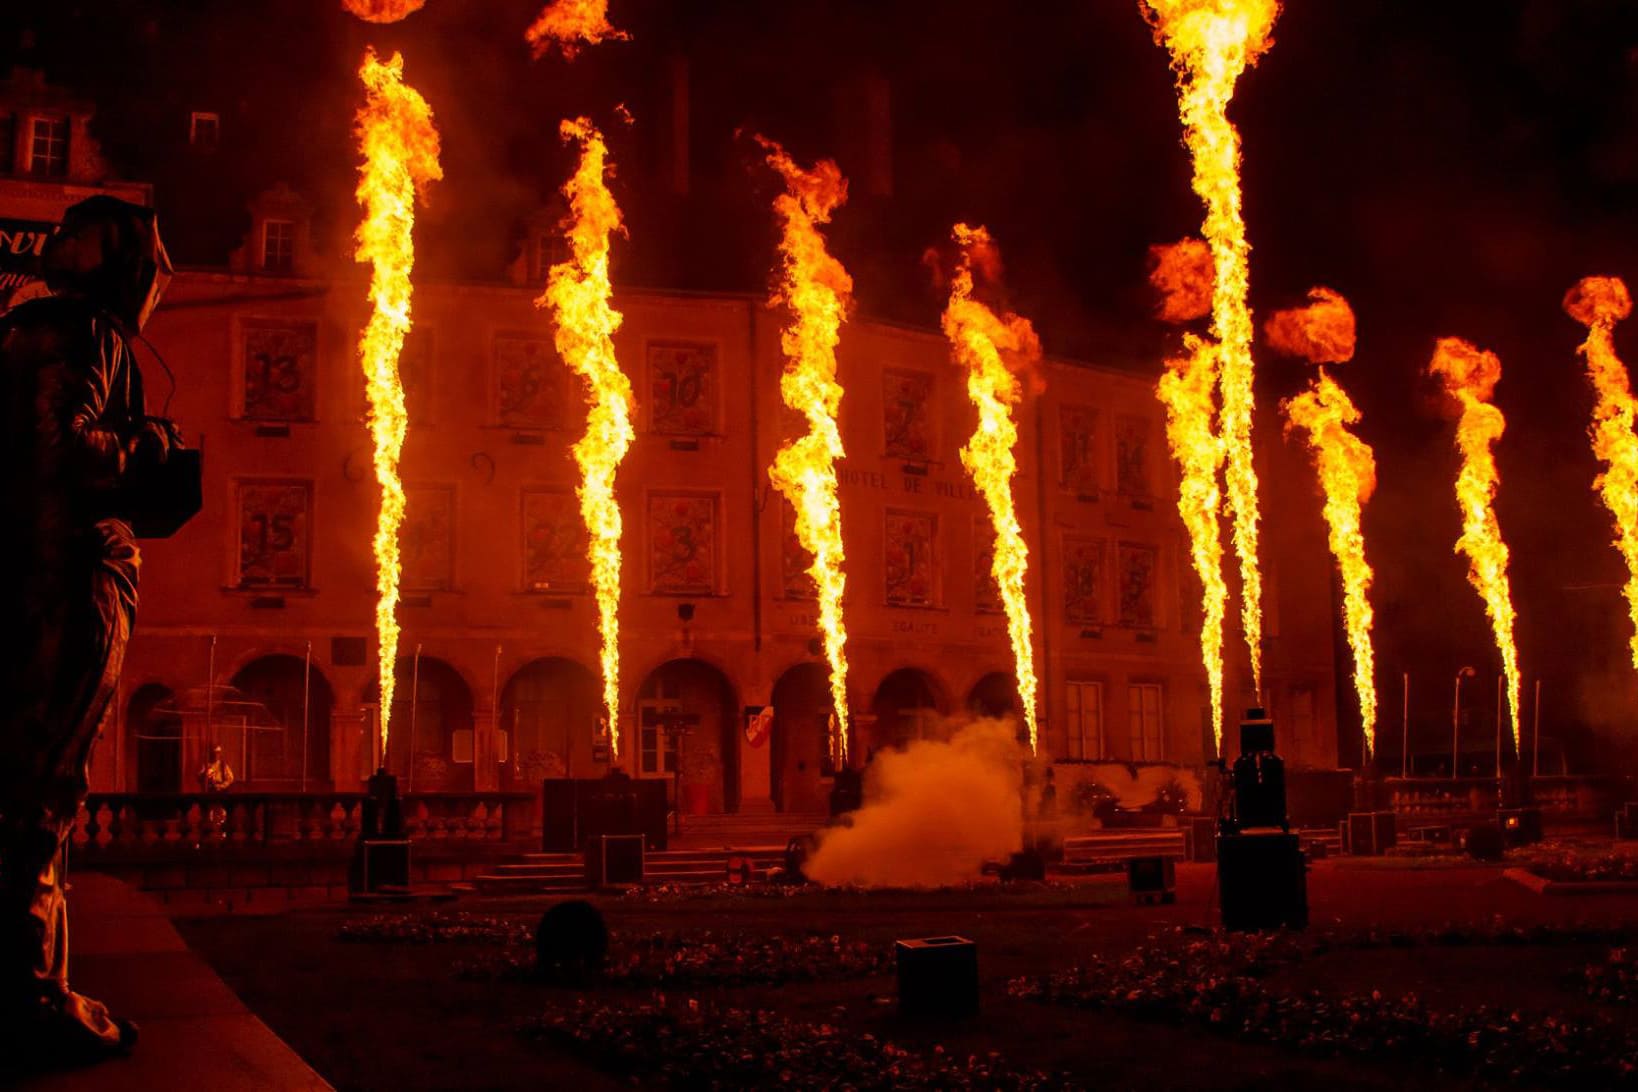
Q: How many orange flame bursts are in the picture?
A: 9